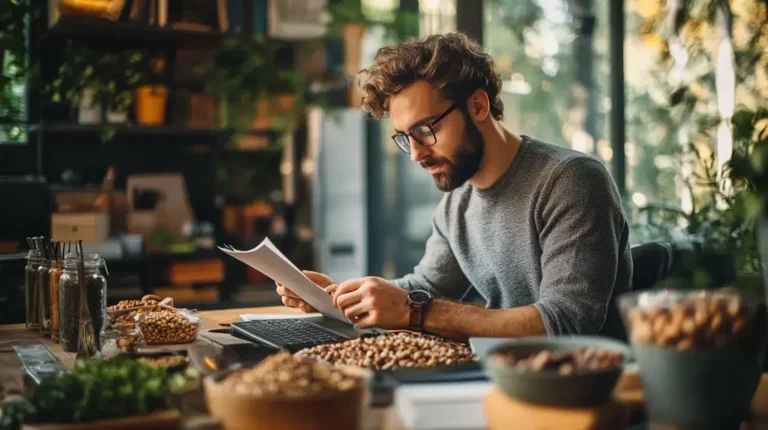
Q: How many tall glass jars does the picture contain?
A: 4